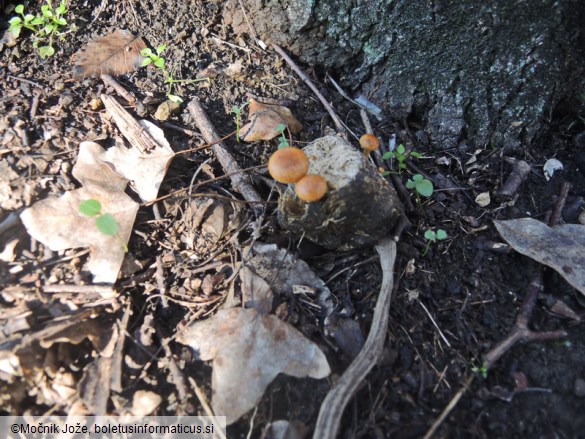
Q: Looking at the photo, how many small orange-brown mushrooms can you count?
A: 3